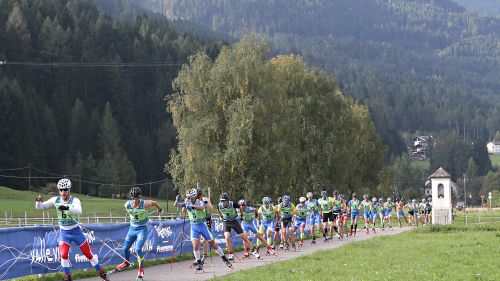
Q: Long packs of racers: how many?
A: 1